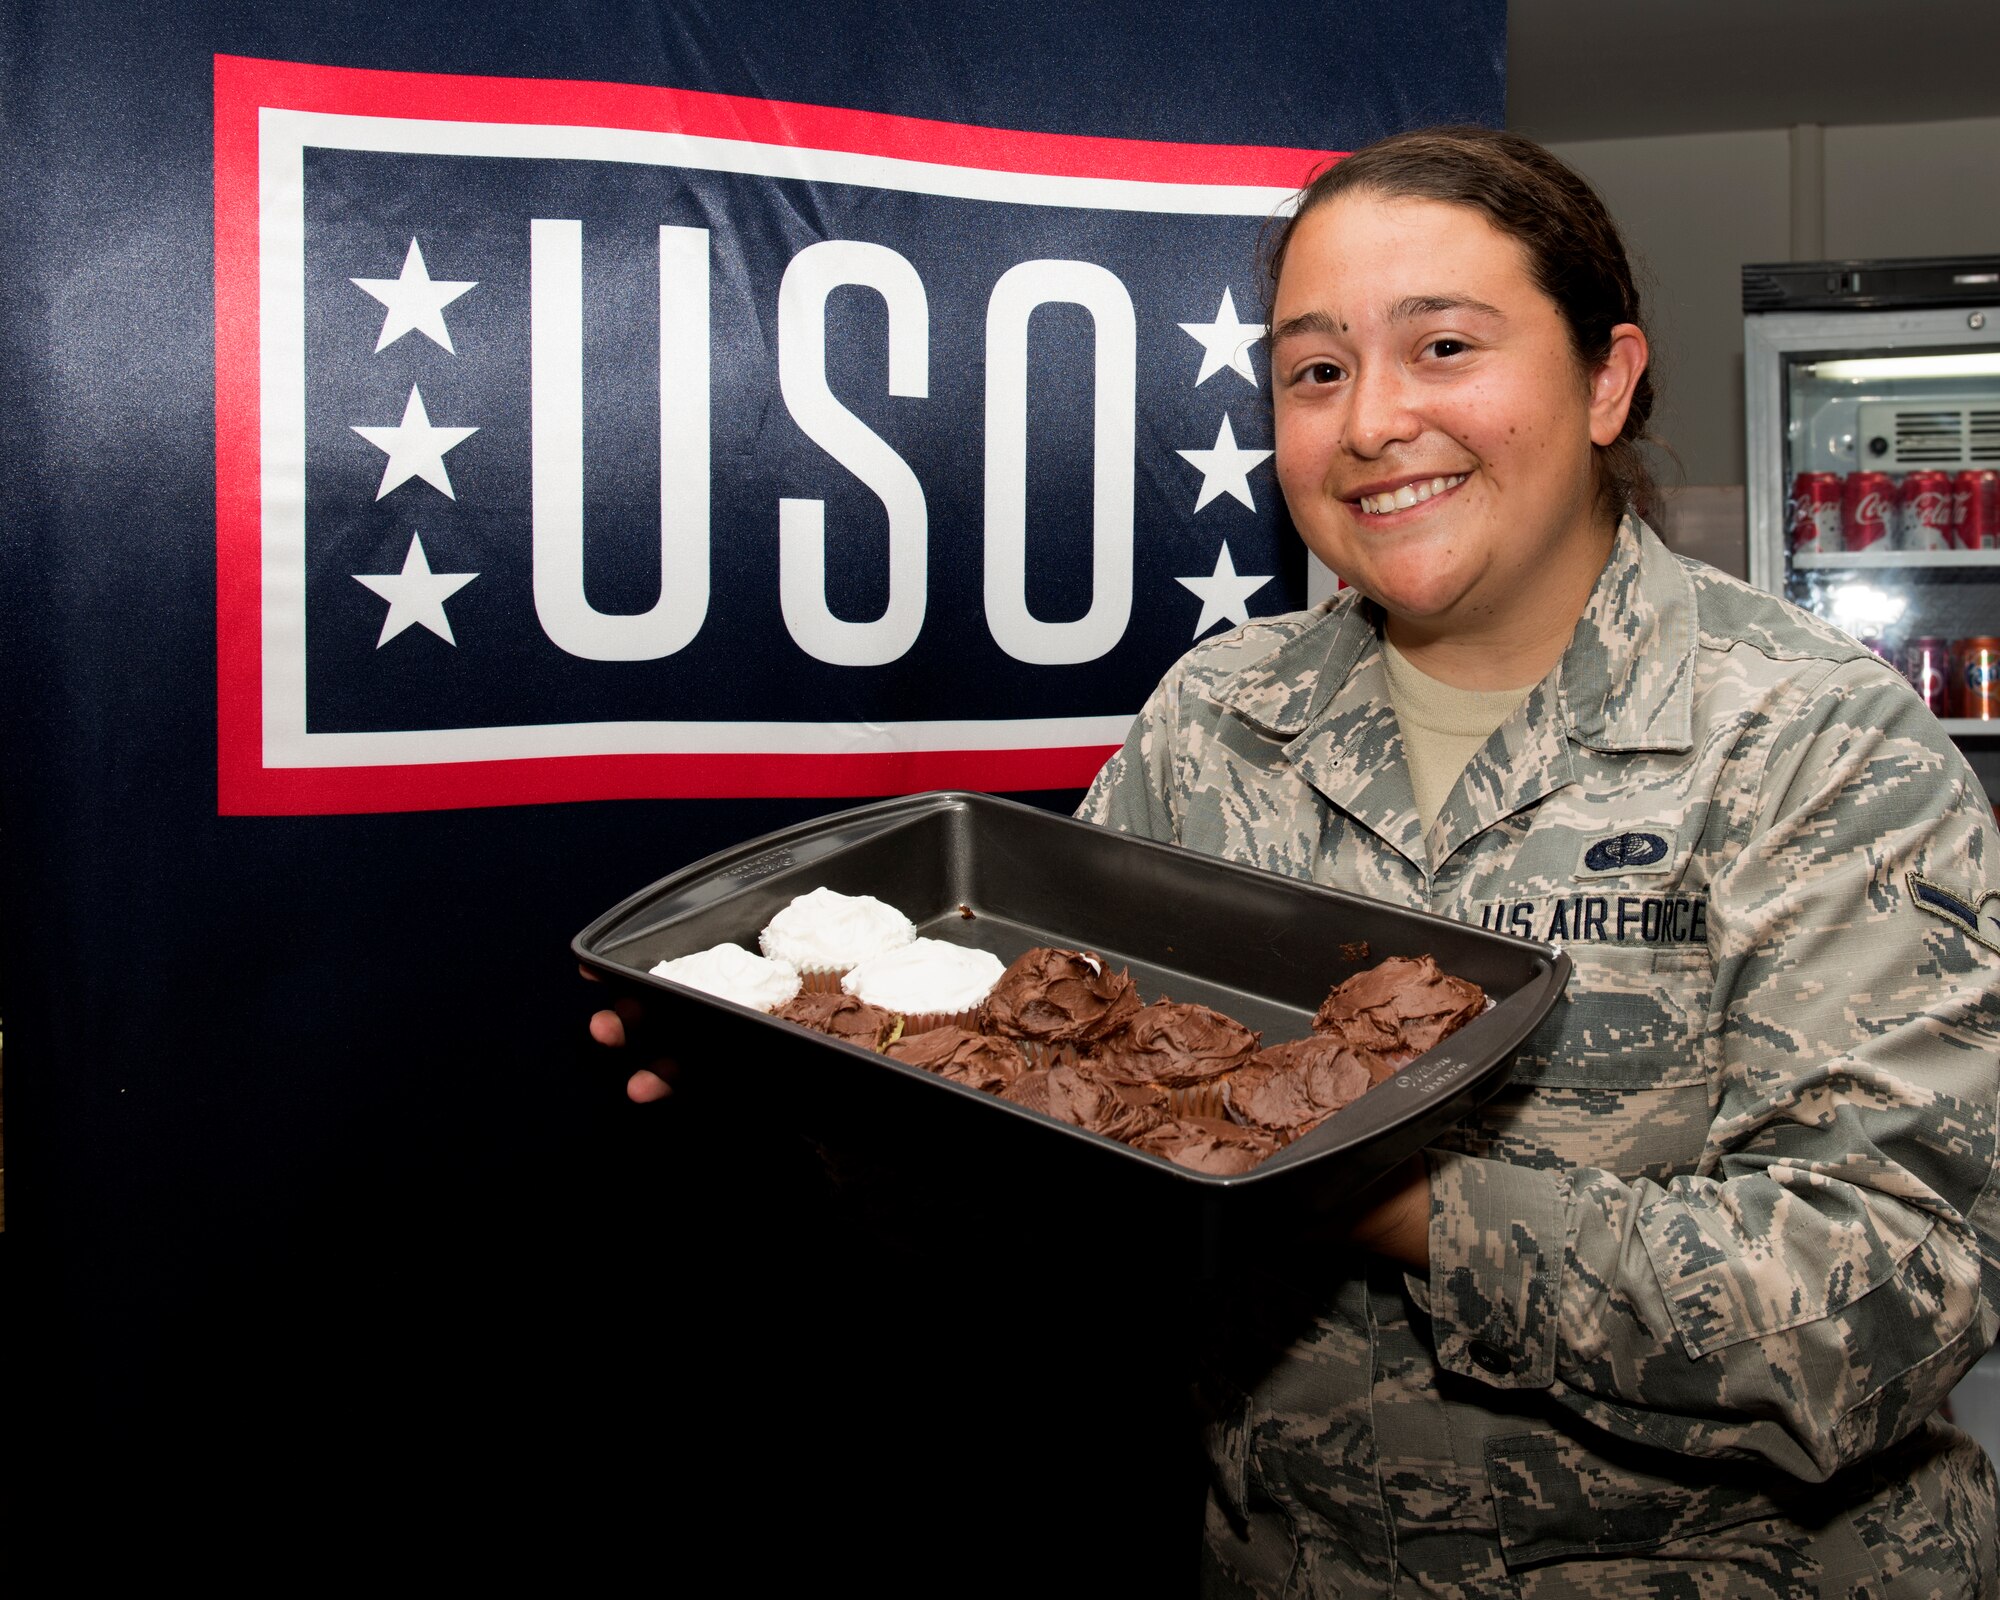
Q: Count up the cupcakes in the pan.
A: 11